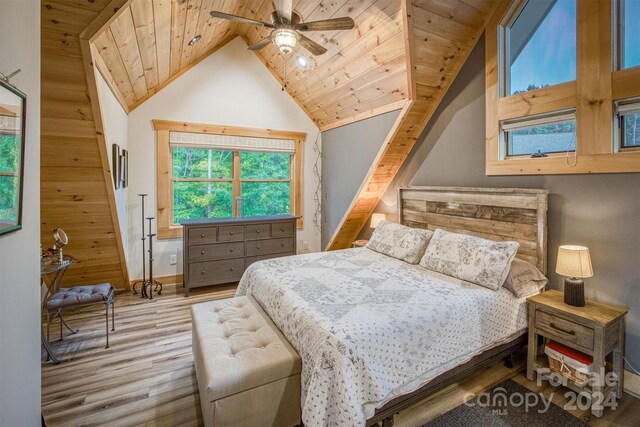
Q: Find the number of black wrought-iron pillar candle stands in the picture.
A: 3